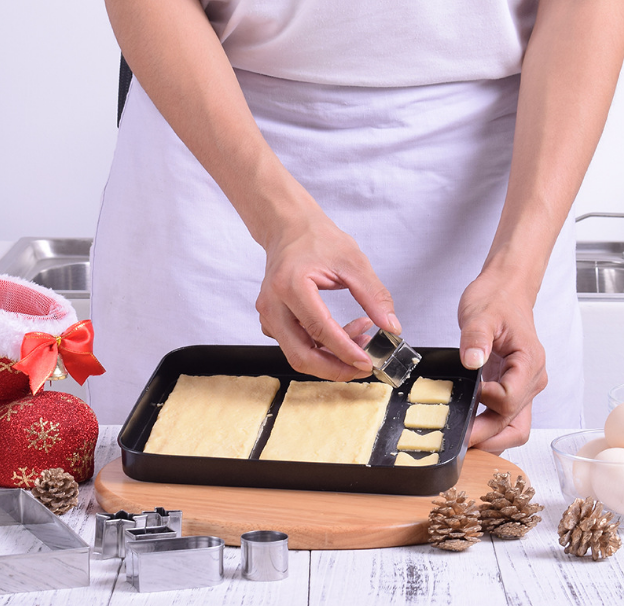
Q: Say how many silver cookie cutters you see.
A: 7